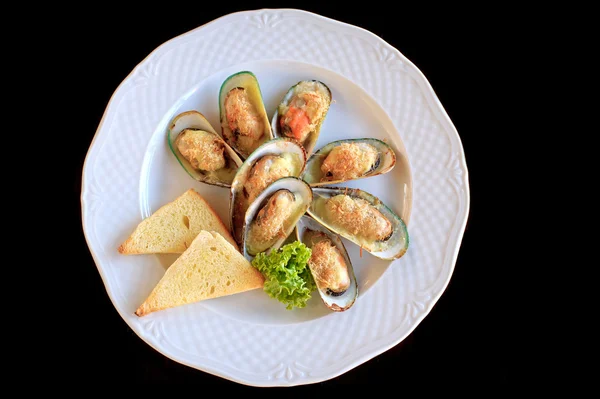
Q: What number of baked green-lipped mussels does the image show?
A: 8